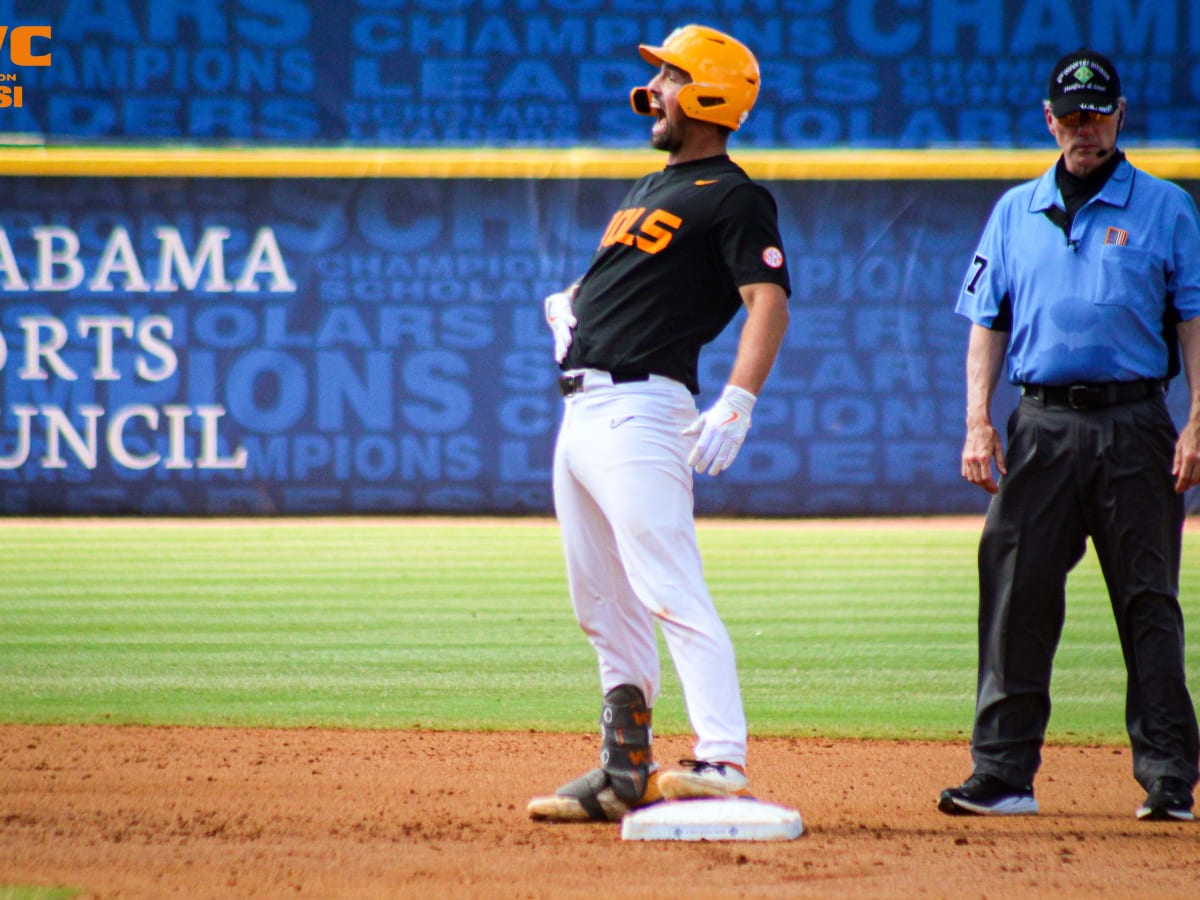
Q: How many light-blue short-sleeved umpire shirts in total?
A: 1